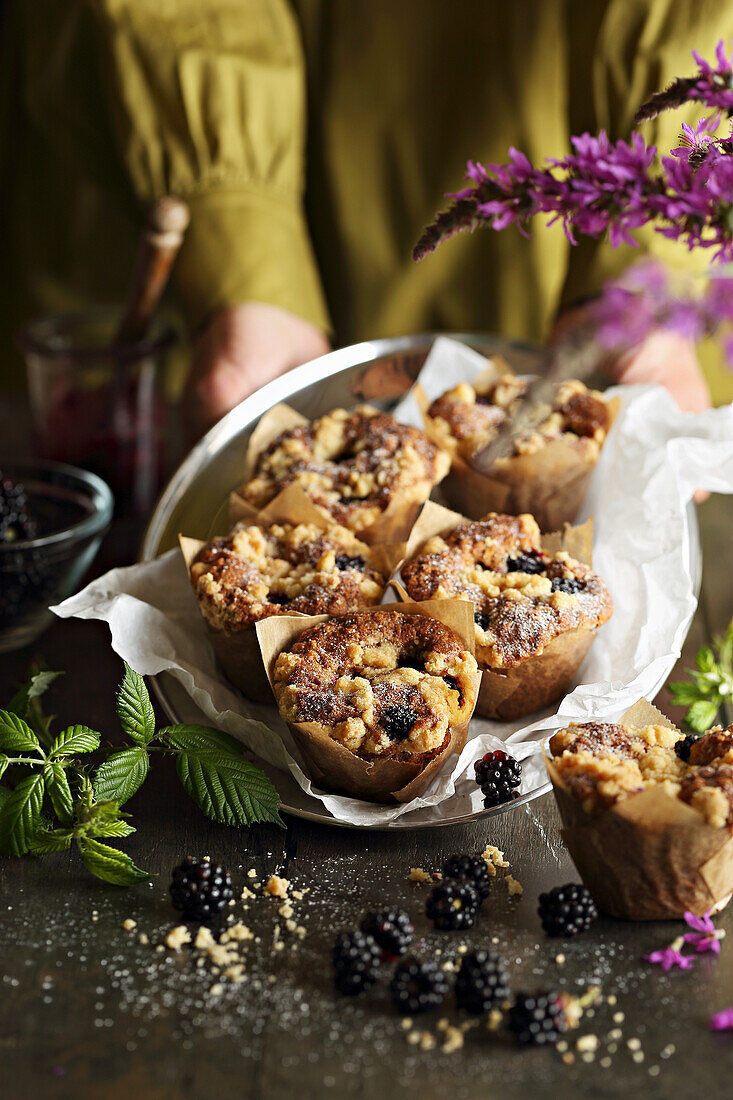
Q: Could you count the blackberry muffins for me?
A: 6